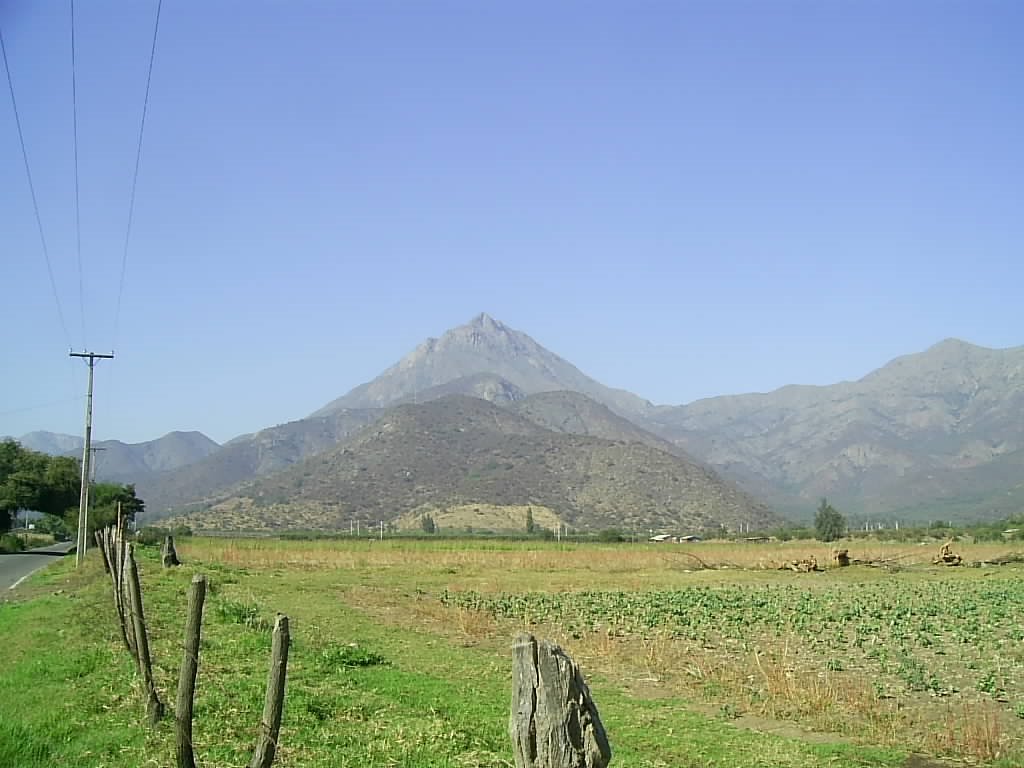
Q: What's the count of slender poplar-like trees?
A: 2